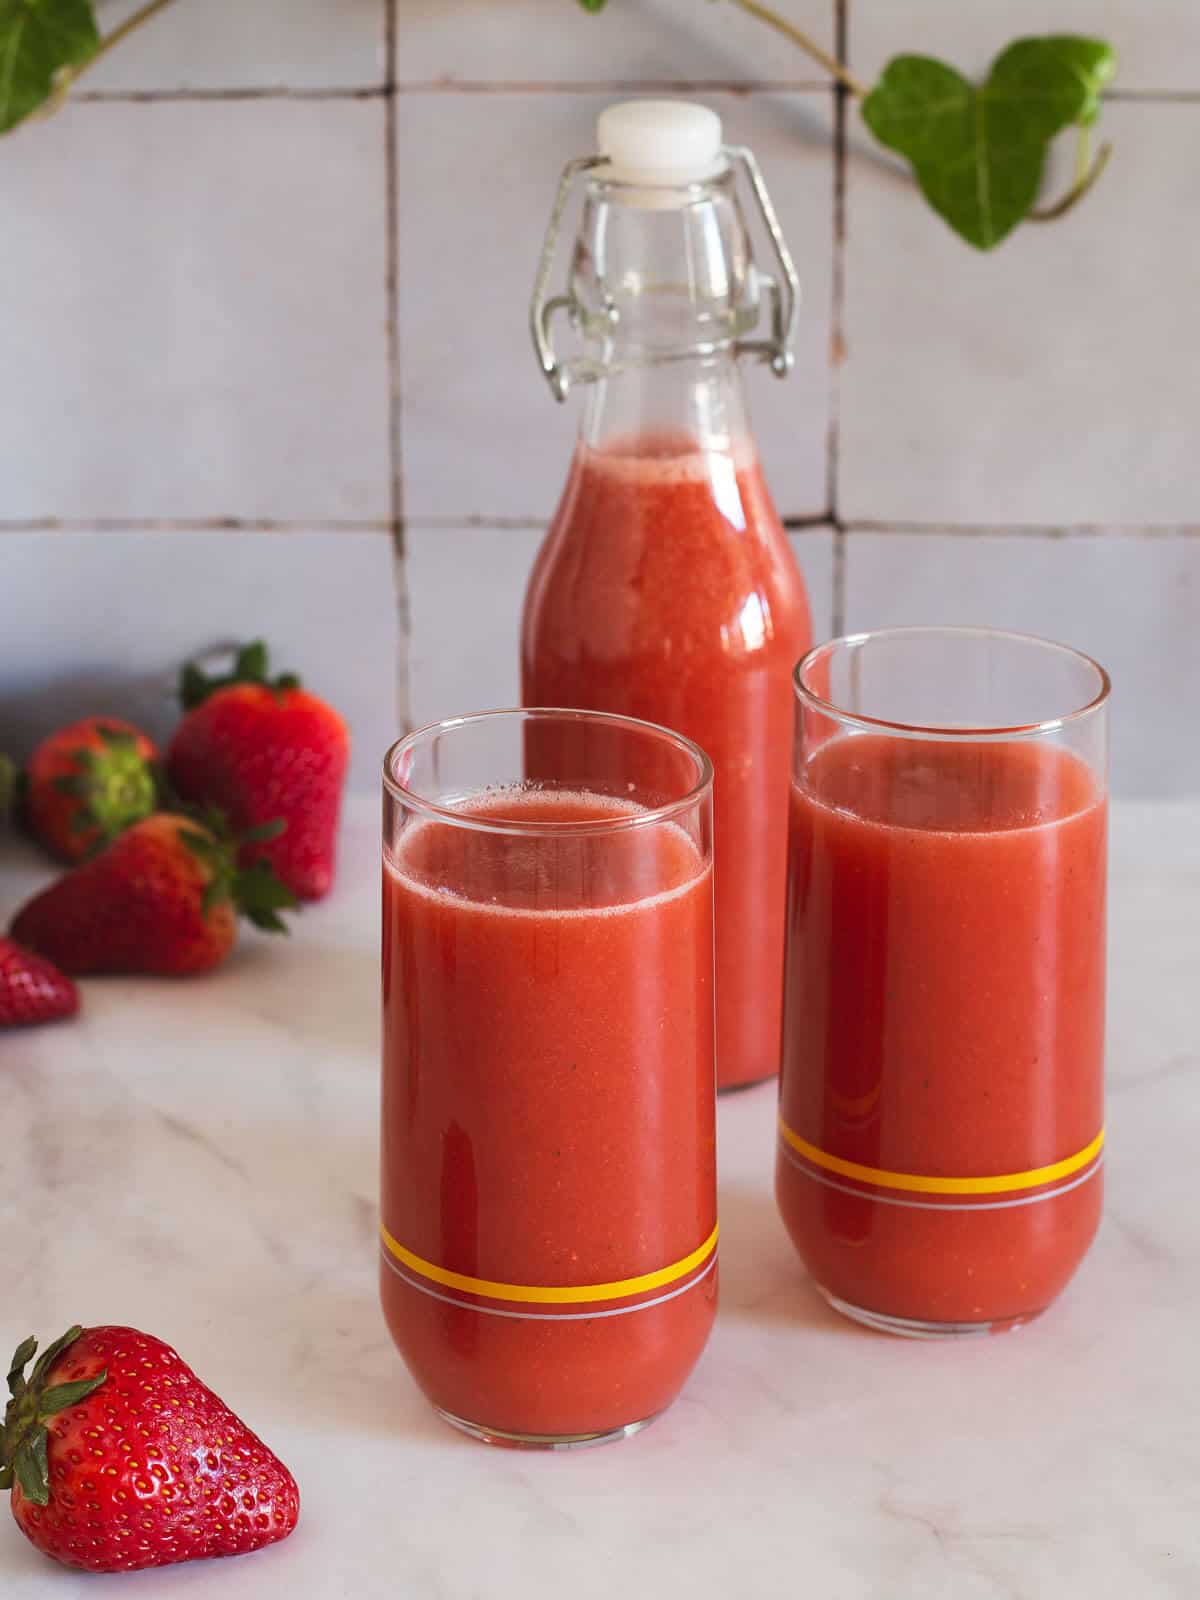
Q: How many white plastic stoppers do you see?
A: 1